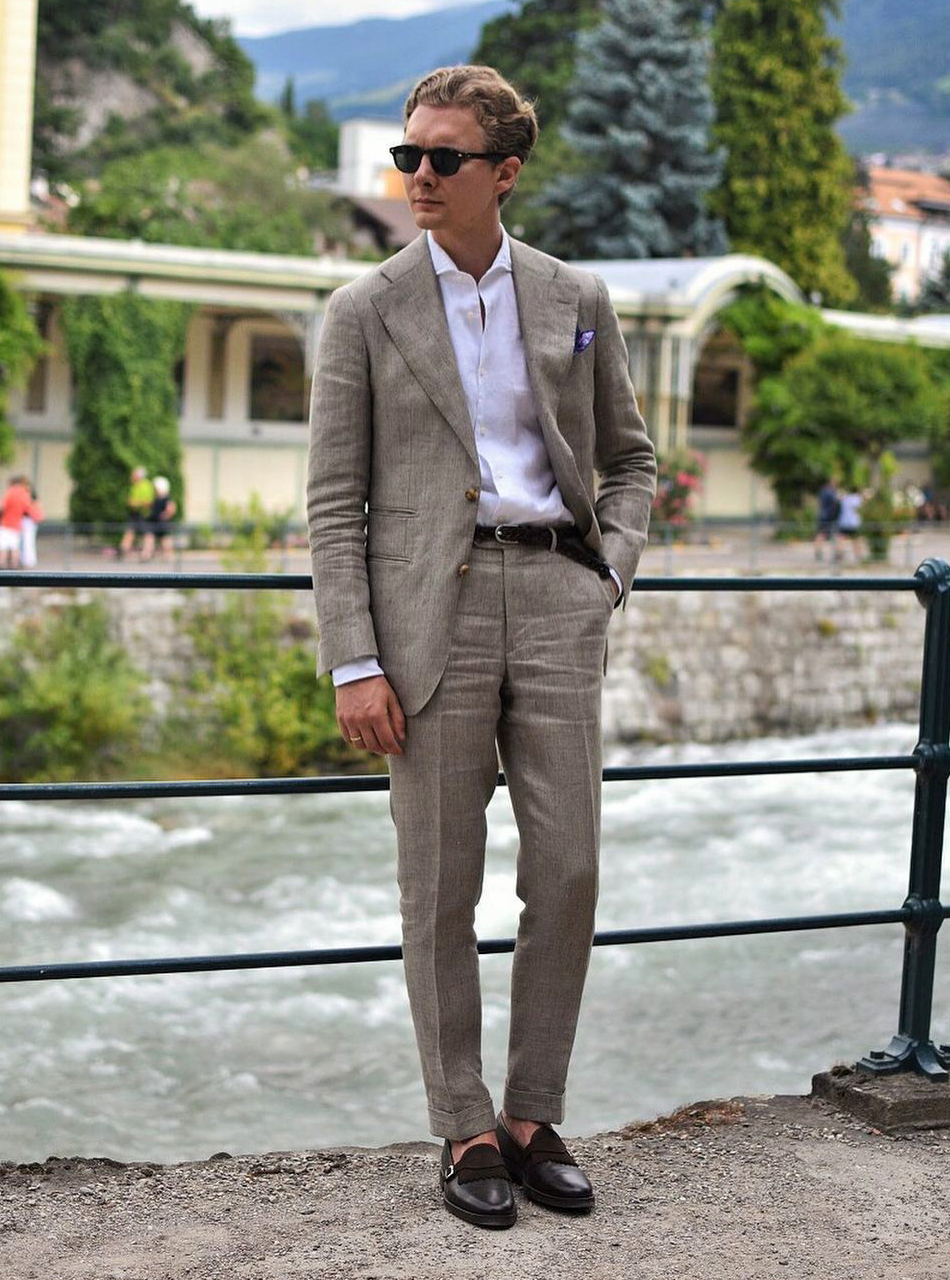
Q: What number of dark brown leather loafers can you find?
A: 2